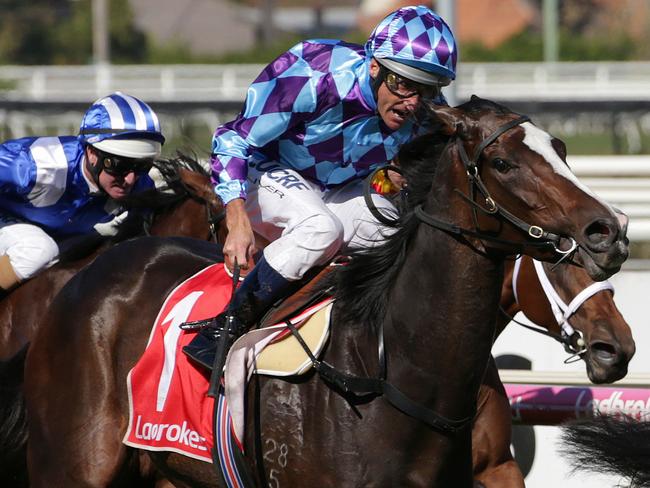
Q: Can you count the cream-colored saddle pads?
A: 1